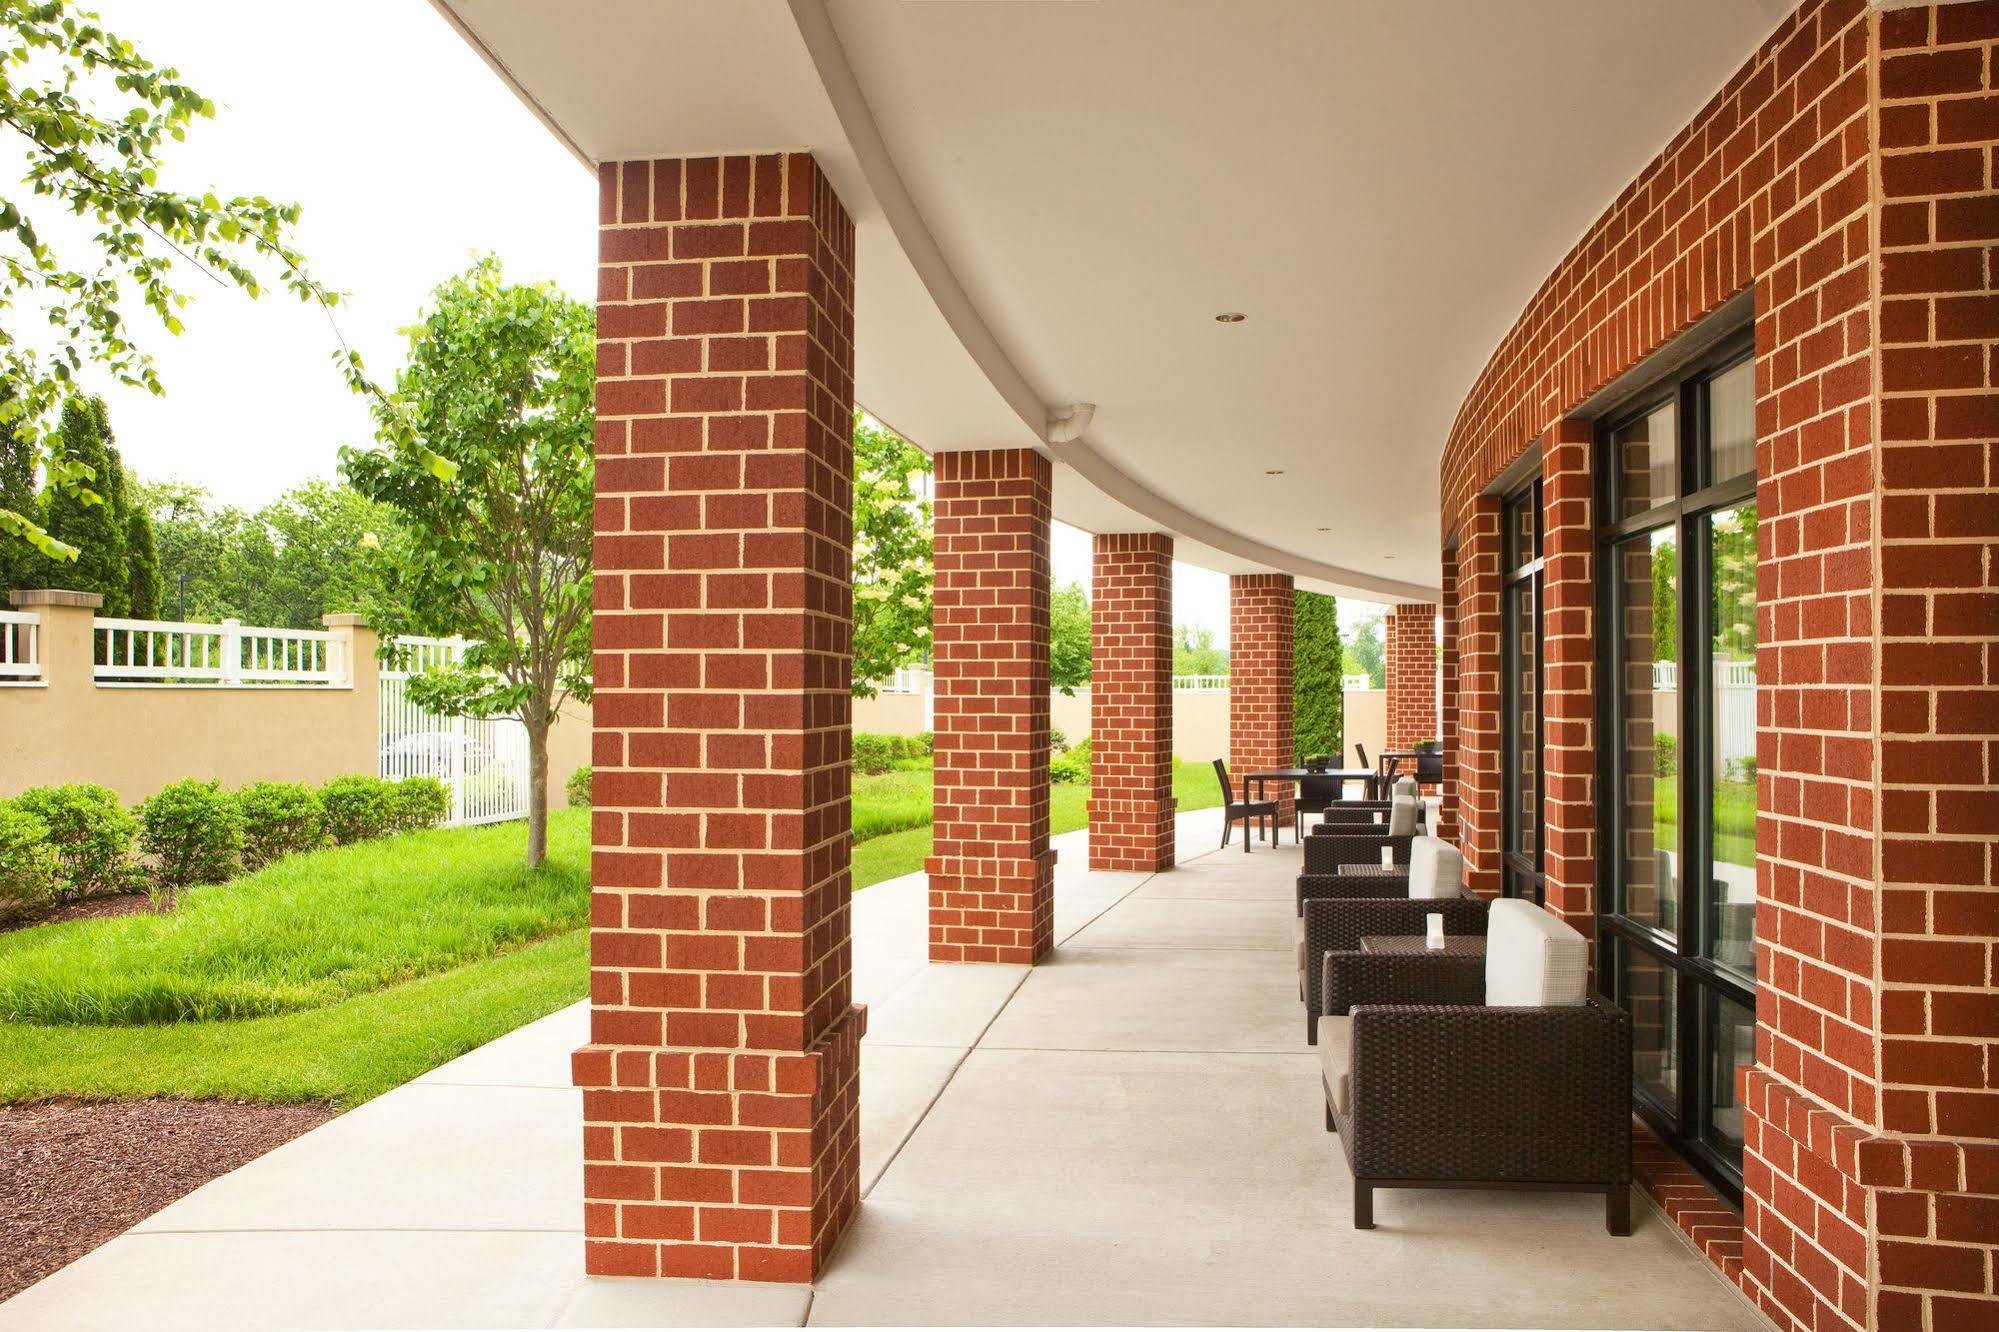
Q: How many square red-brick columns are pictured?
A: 5